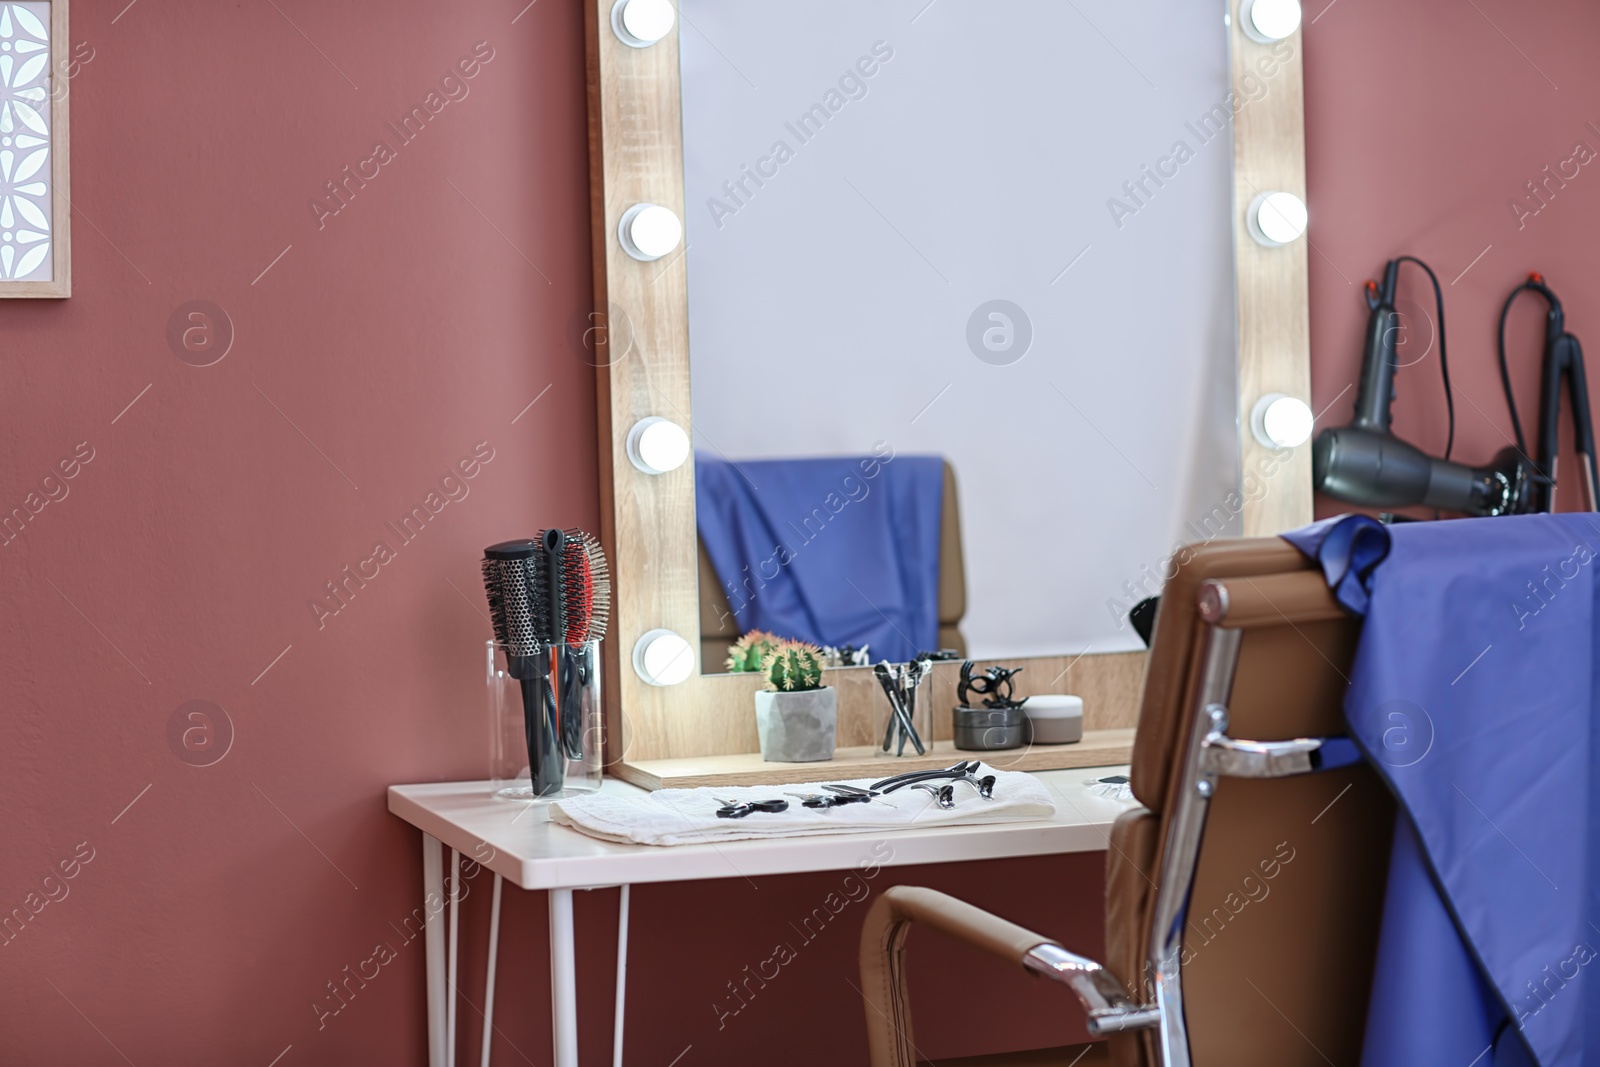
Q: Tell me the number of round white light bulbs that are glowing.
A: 7